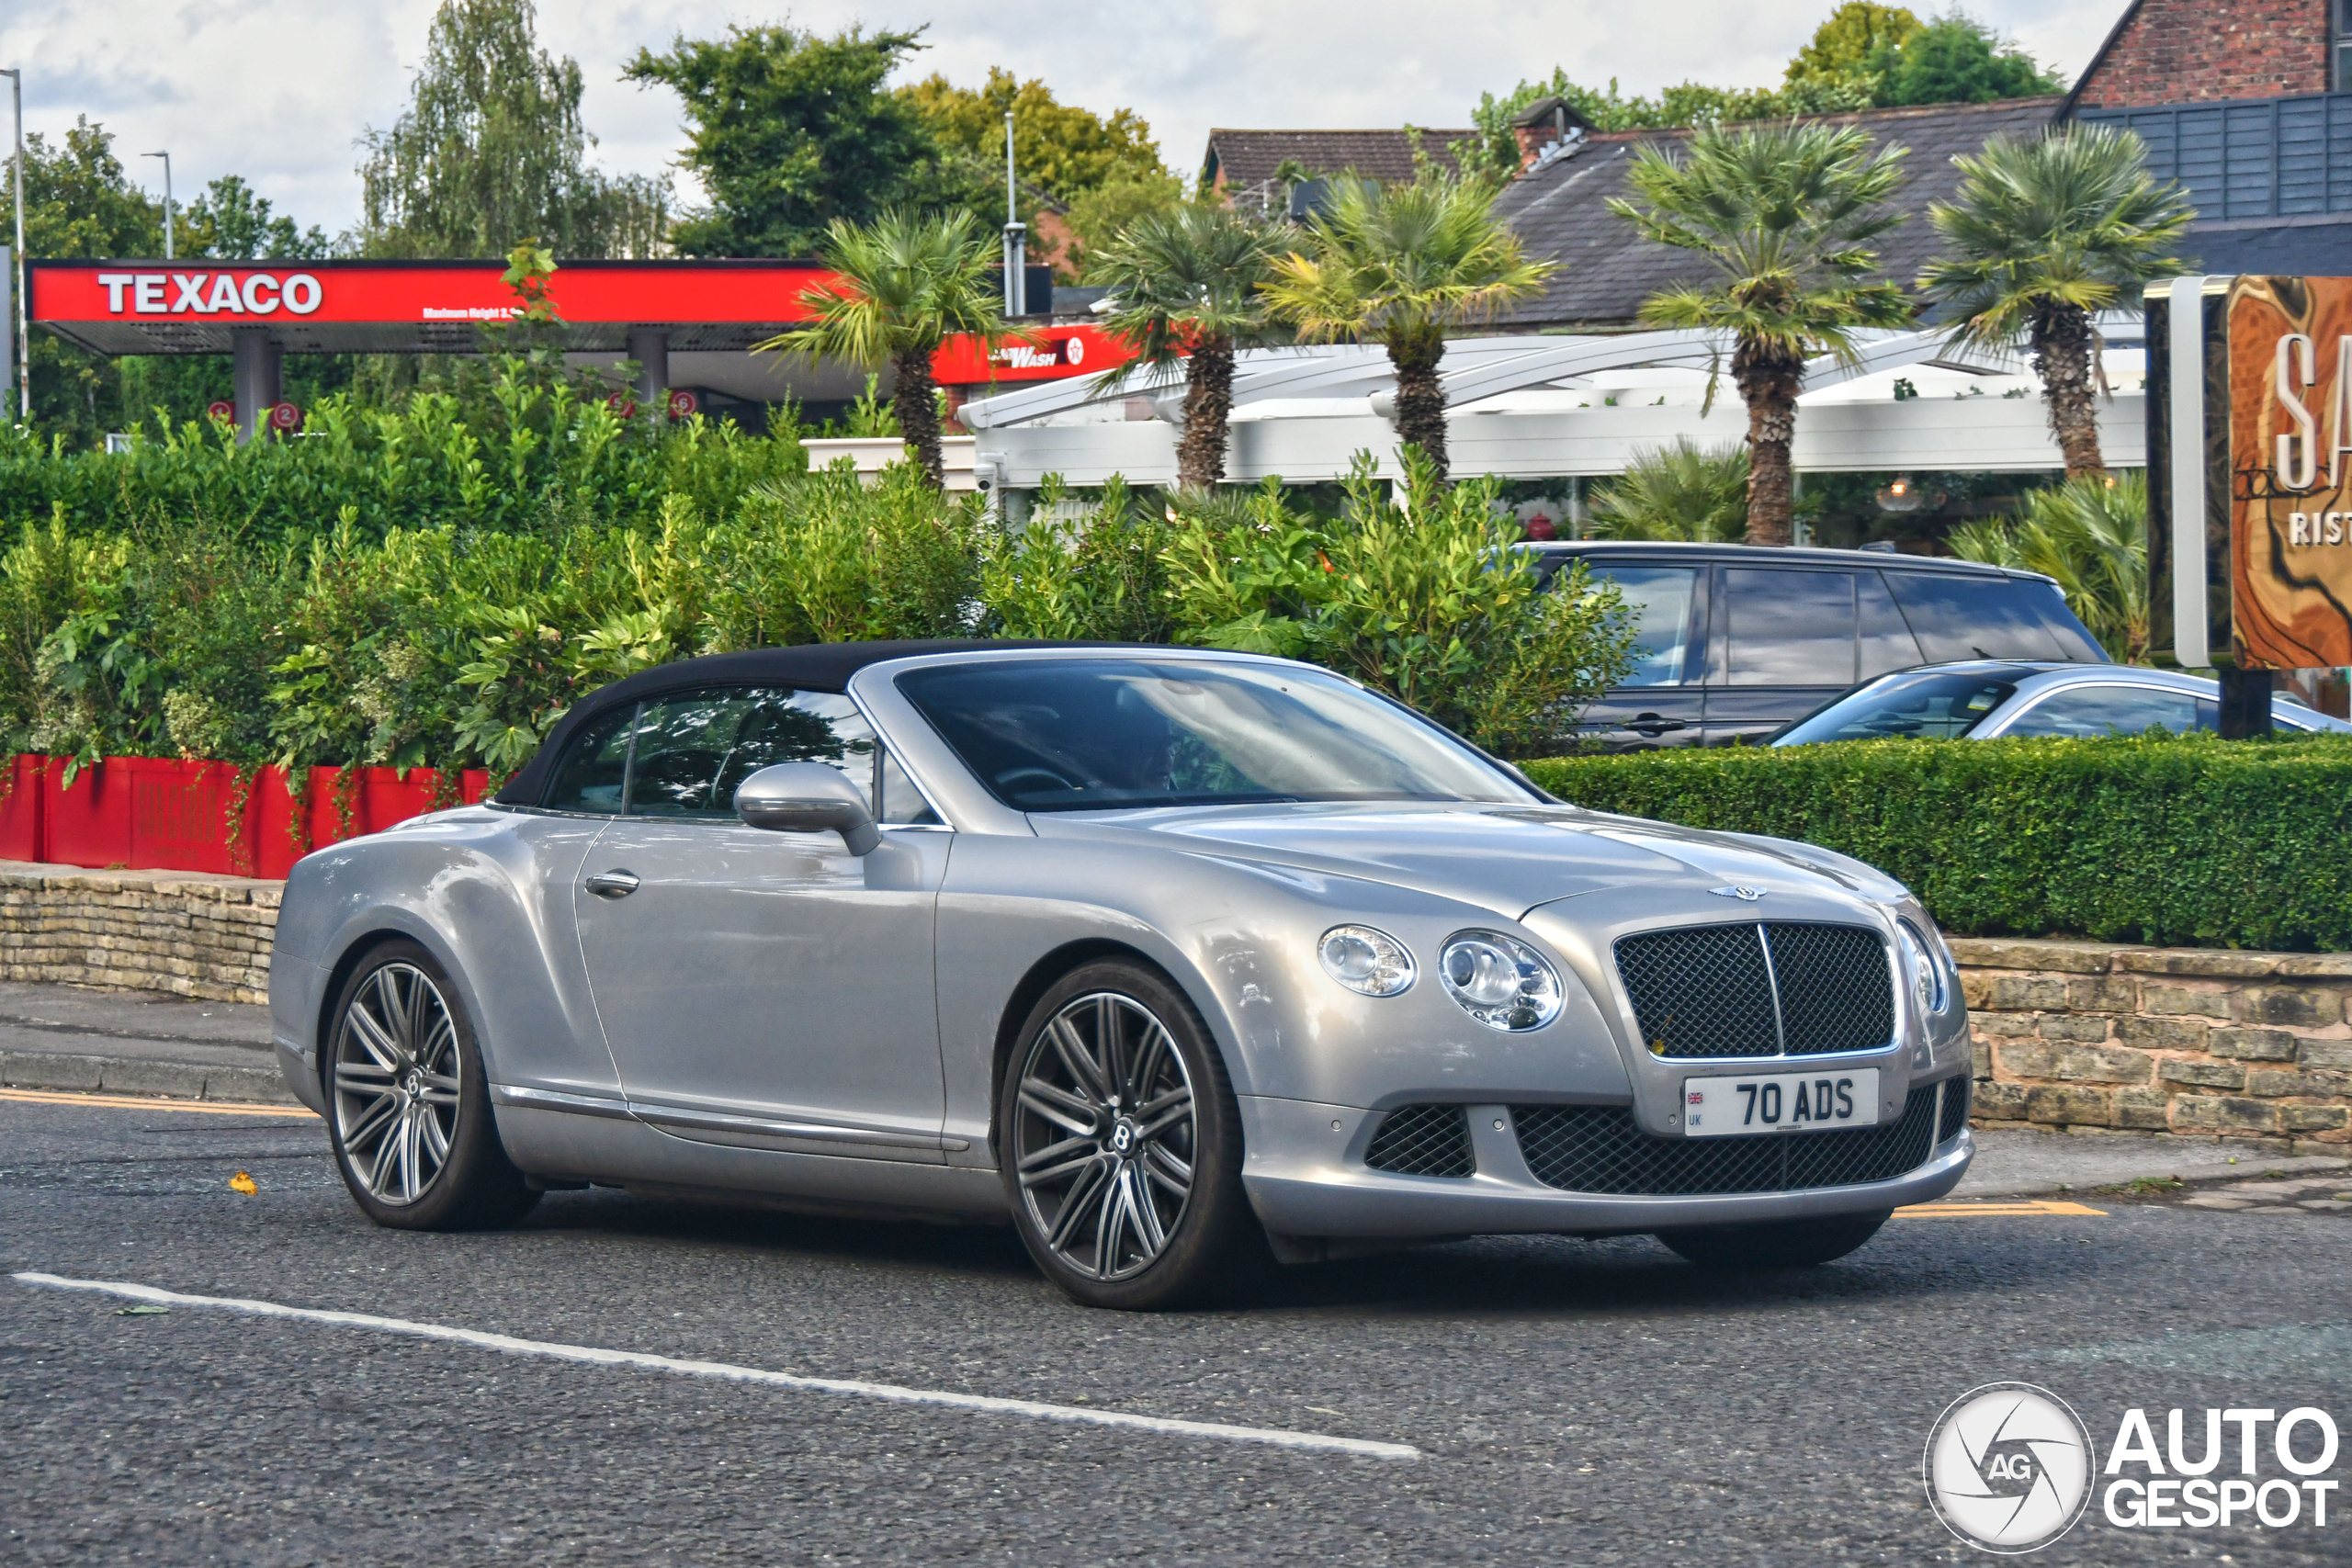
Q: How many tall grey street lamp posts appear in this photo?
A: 2